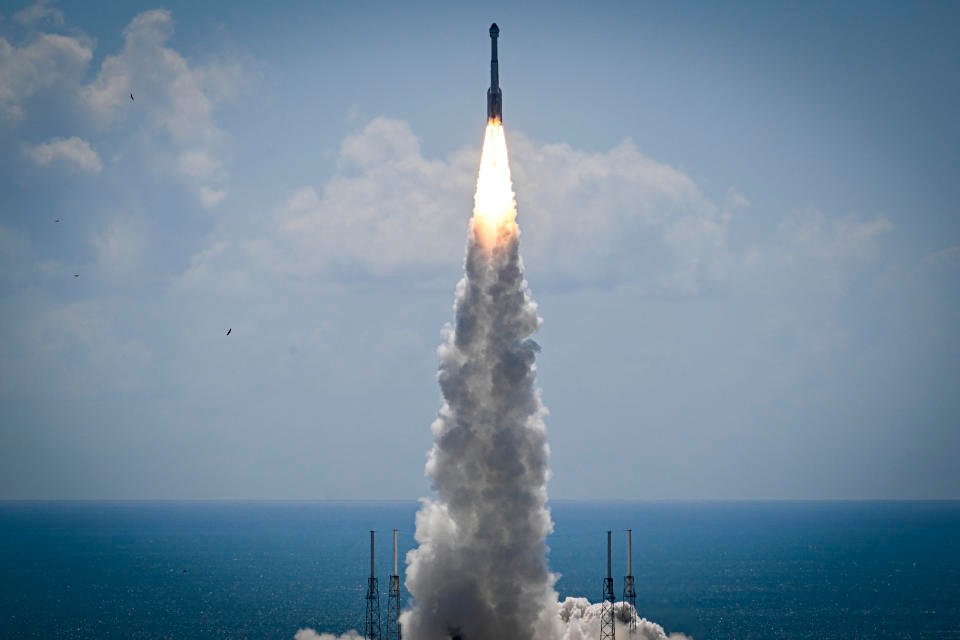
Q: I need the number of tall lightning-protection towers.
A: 4